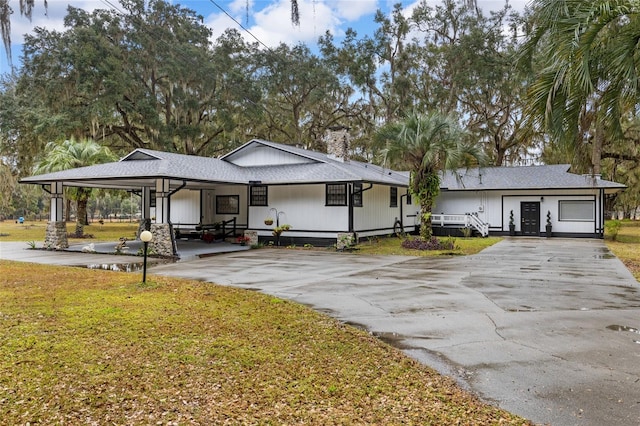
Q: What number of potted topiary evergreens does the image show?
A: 2